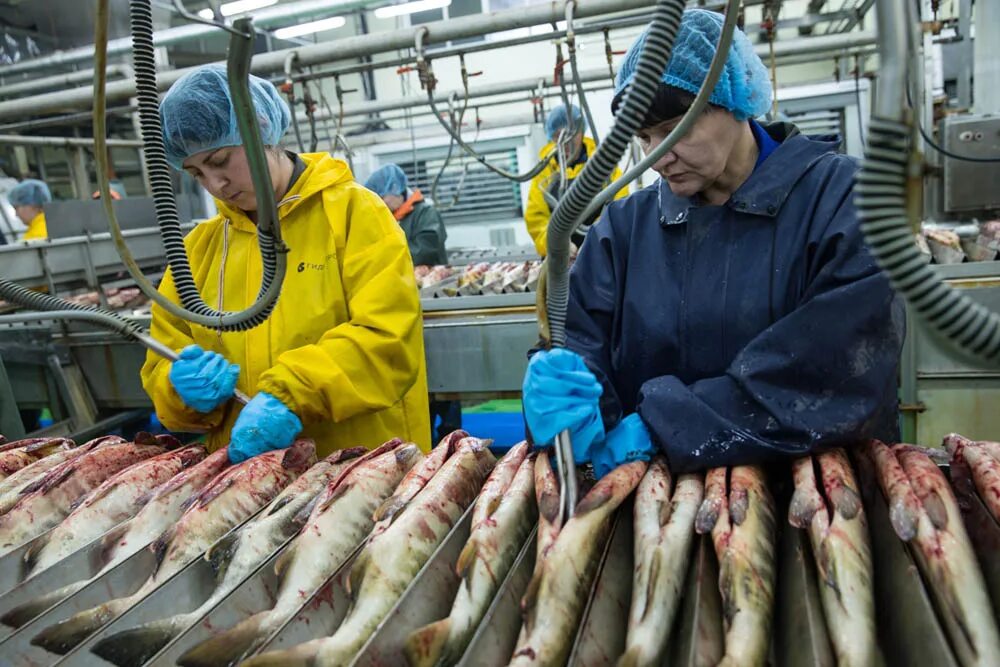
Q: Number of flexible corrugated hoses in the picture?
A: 4